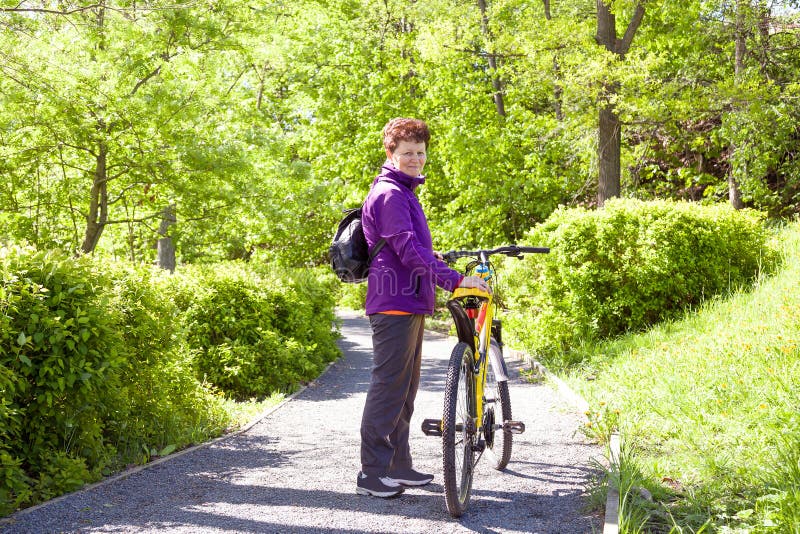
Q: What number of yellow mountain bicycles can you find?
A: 1